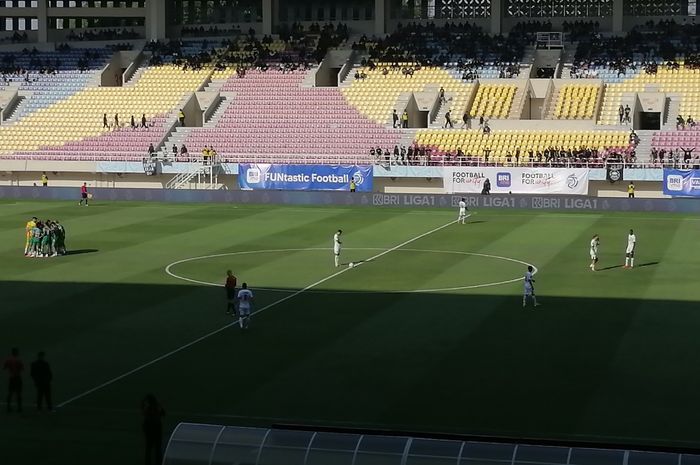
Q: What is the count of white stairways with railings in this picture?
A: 1